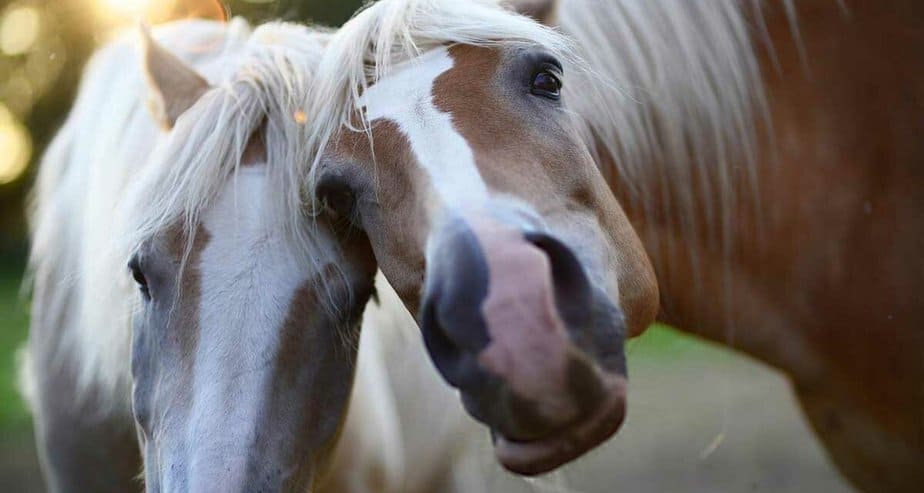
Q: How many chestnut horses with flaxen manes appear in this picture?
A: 2